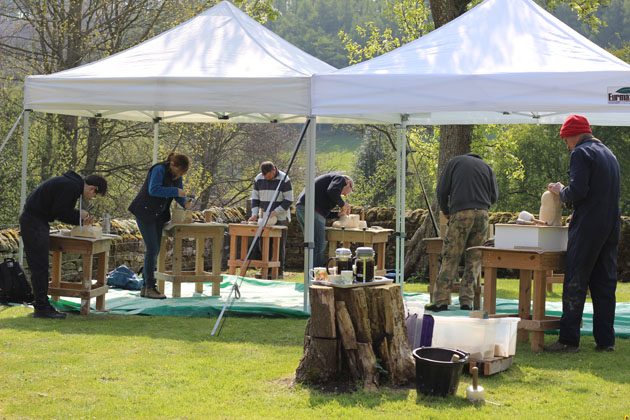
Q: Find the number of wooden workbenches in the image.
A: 6